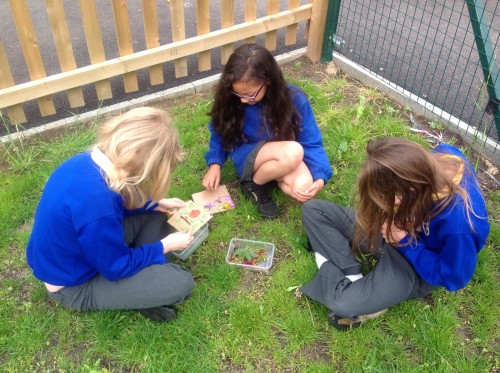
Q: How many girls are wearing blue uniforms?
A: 3